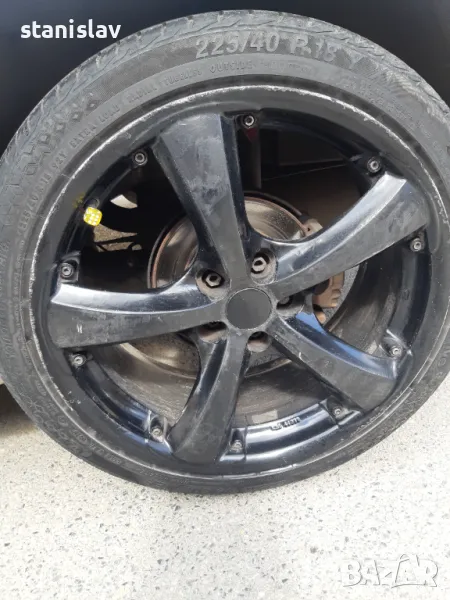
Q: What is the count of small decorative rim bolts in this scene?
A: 10